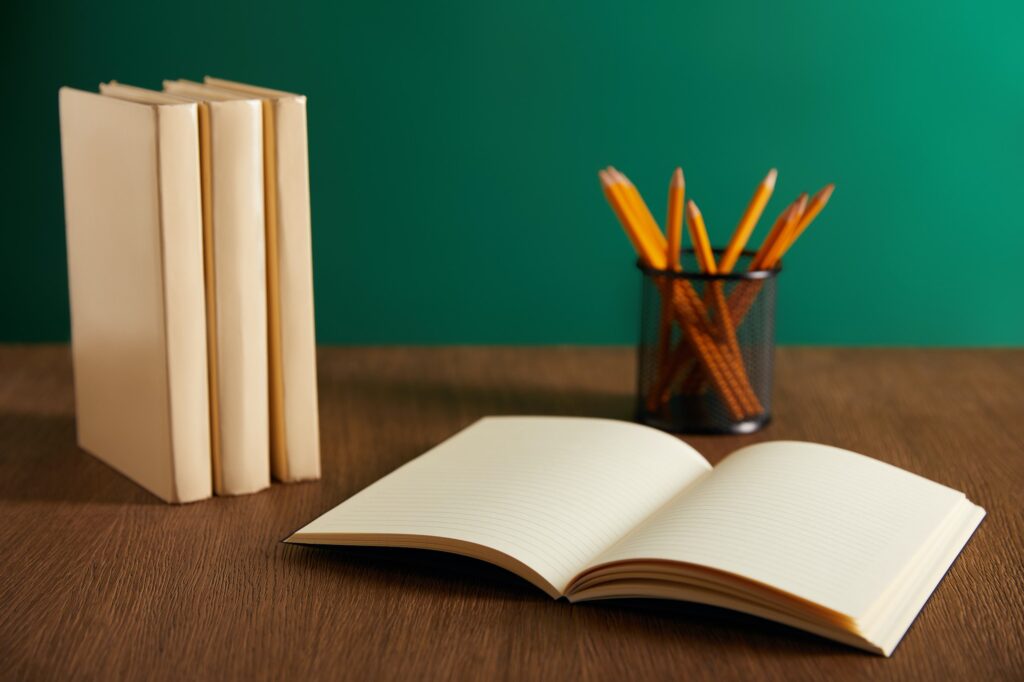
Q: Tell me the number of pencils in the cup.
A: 9